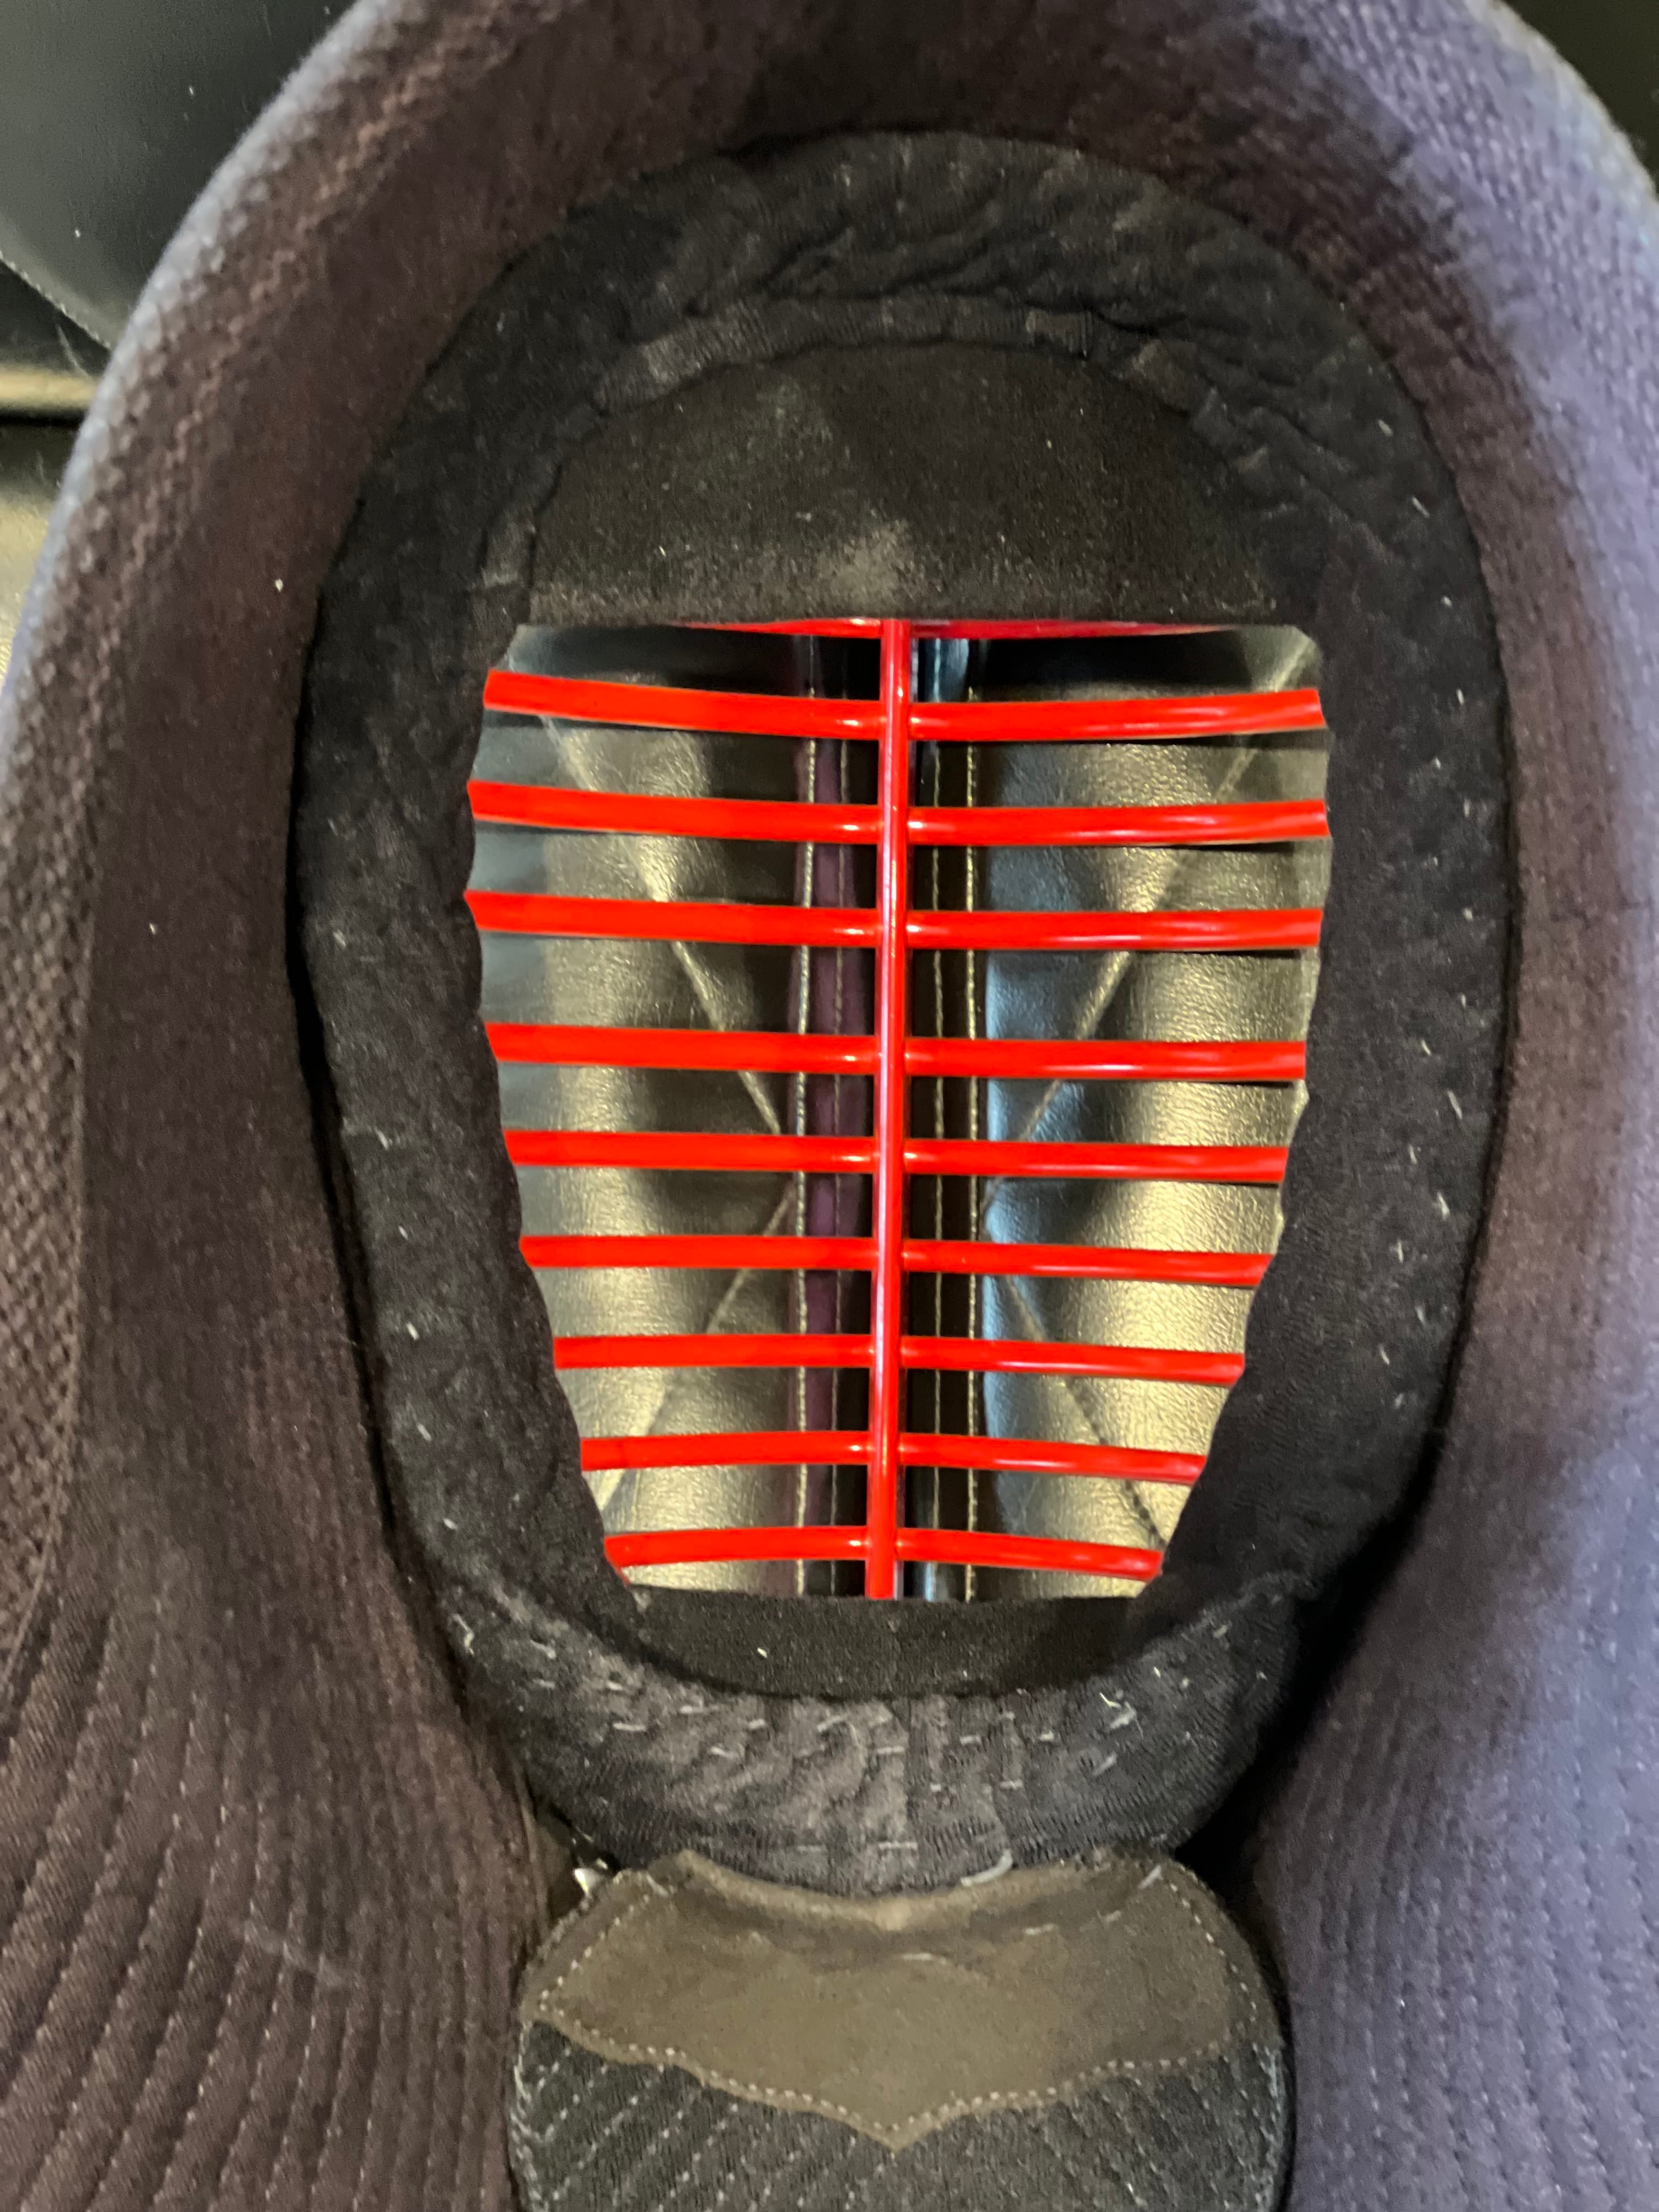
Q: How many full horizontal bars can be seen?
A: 9